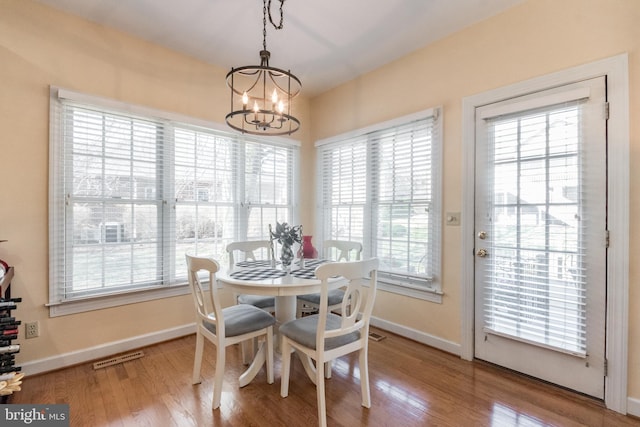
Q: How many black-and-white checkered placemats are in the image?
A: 4